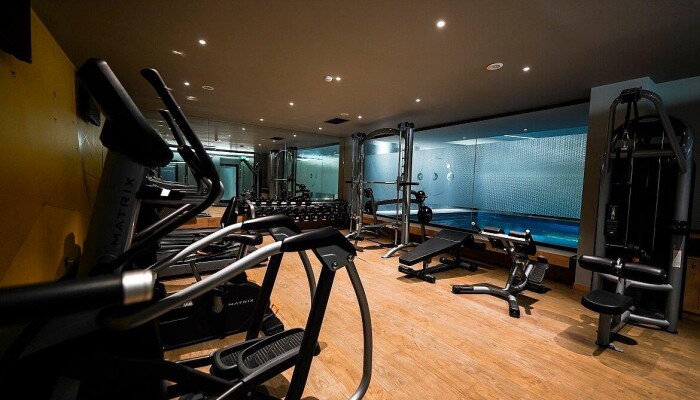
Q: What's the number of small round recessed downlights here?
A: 10